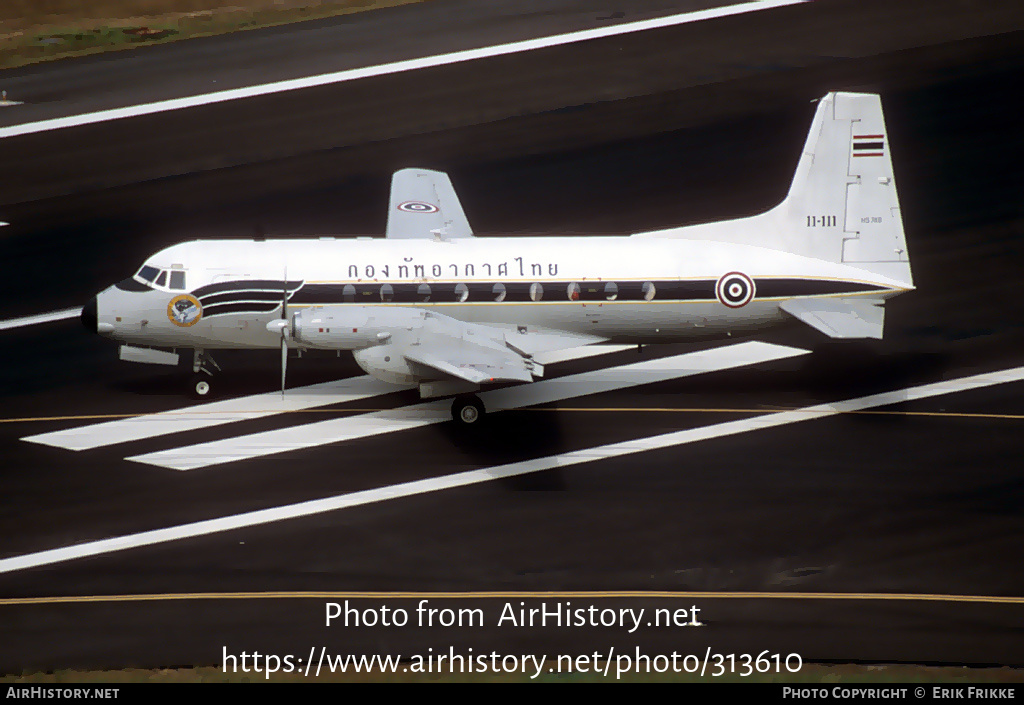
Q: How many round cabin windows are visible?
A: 9